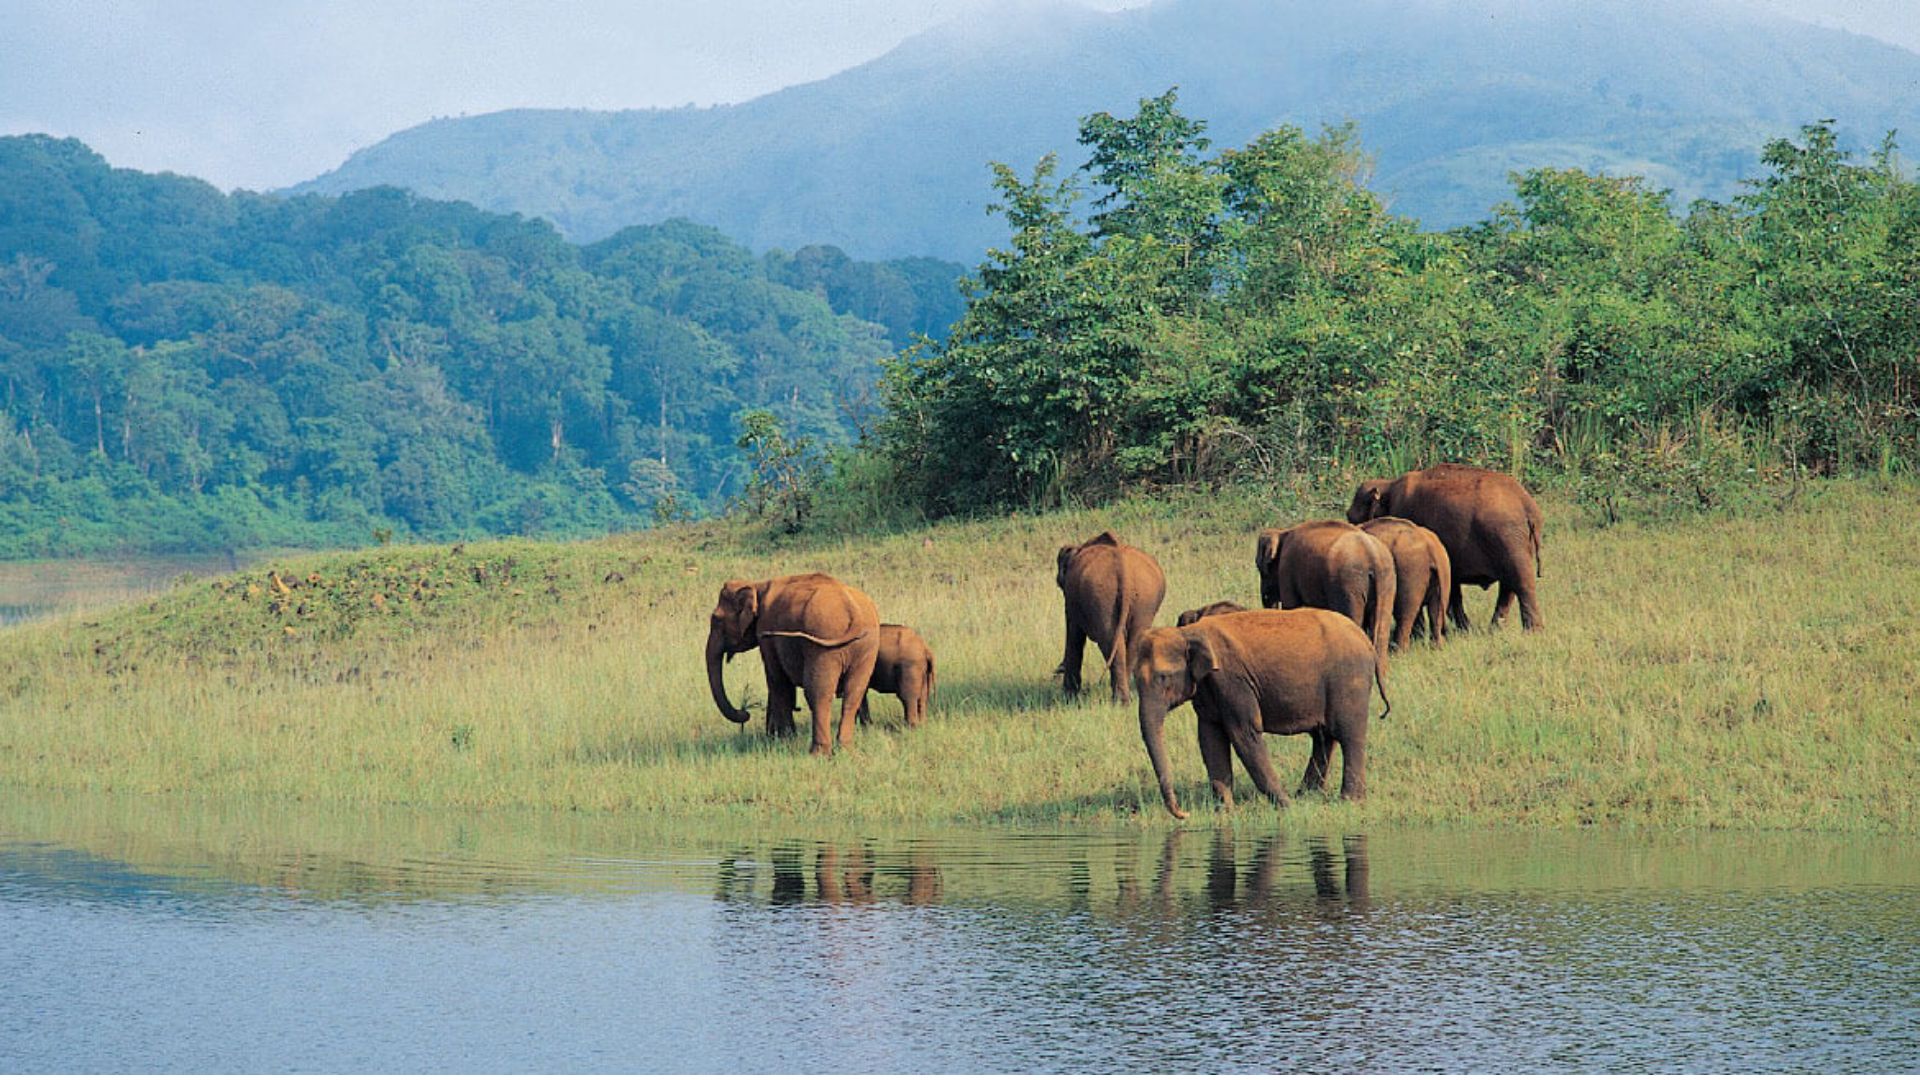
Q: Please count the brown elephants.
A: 8